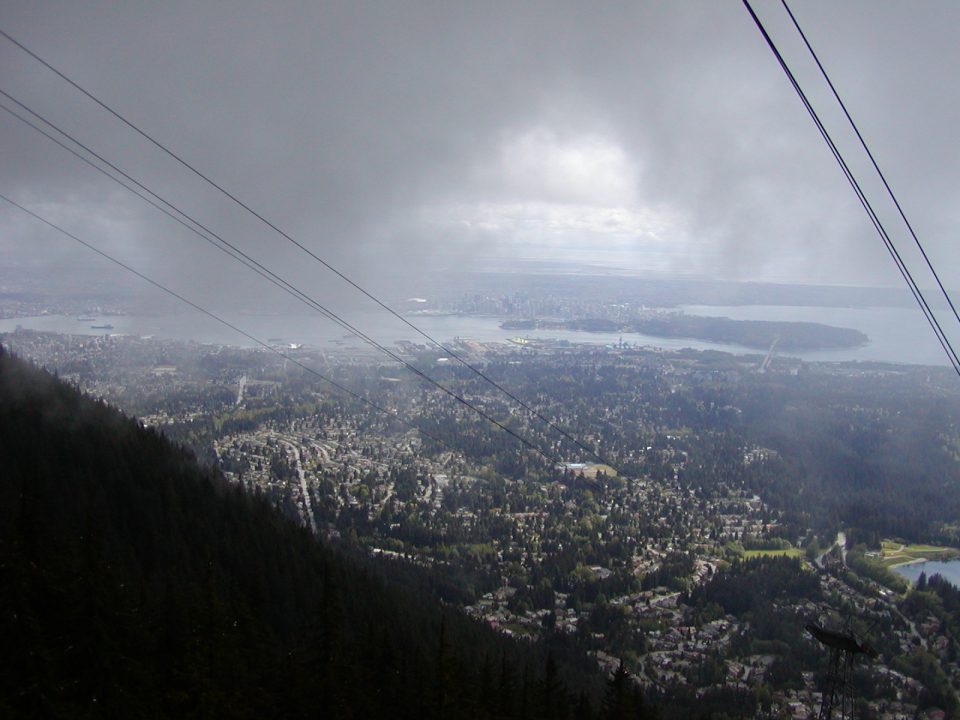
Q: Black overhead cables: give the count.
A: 7